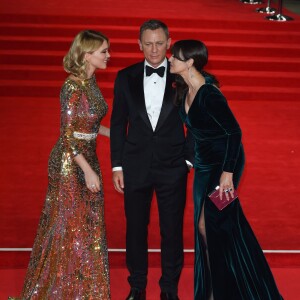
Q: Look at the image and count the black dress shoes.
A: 2